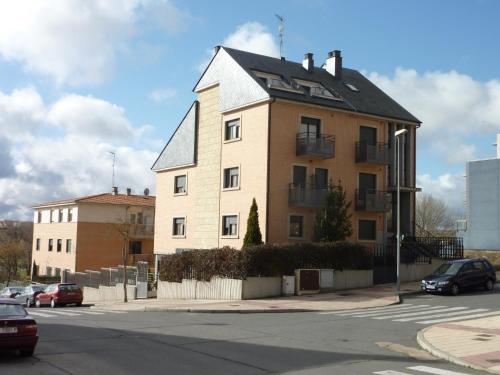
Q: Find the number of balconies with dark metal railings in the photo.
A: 4